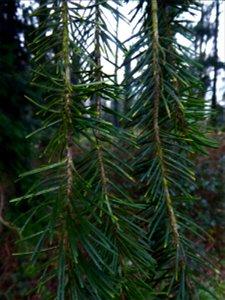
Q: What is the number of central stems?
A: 3